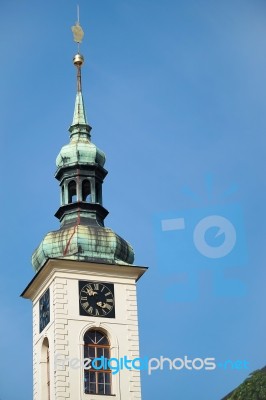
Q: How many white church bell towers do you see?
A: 1